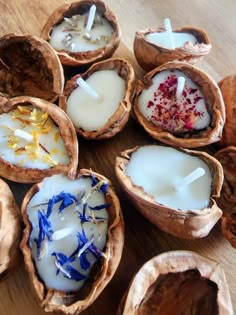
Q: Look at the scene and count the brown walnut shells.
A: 12